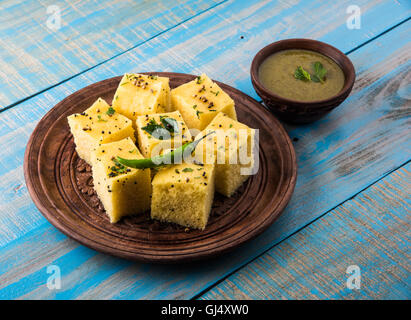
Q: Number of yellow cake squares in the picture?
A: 7